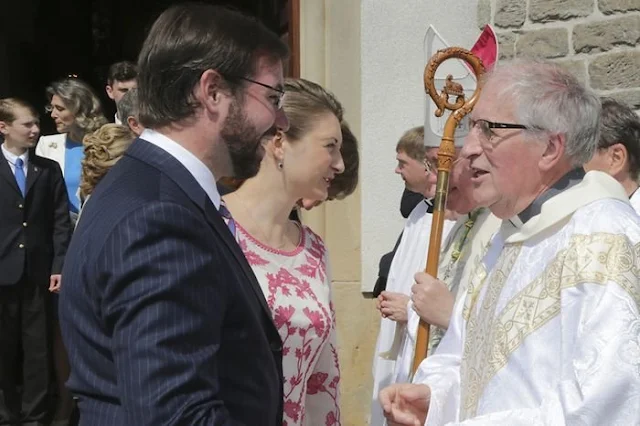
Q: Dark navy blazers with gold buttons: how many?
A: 1